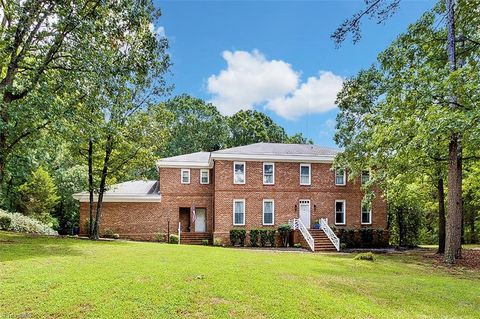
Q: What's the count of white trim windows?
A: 11